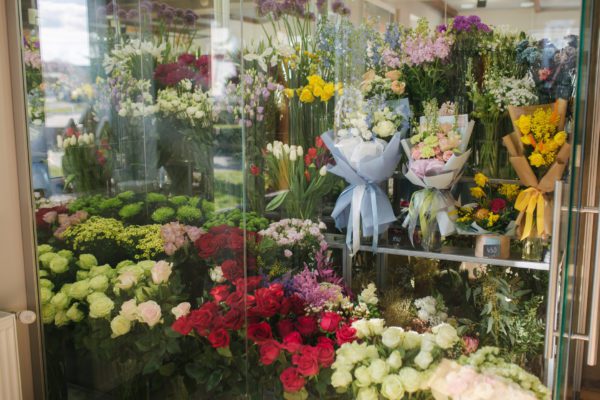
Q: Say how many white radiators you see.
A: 1